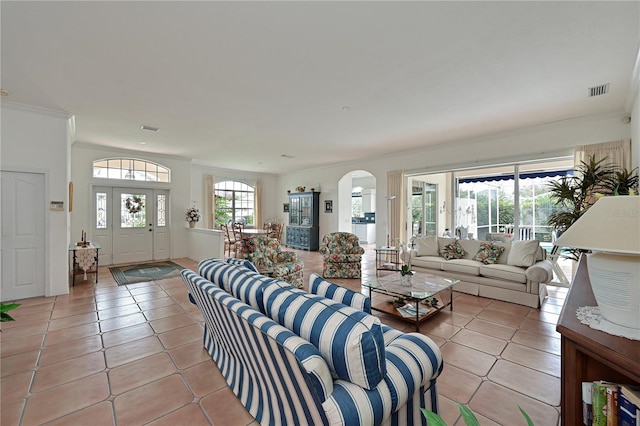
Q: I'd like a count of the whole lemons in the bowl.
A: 0